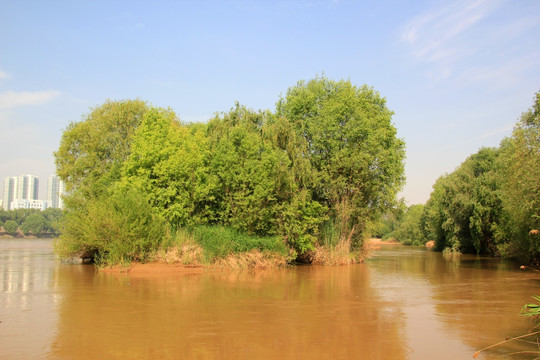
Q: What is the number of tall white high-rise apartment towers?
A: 3